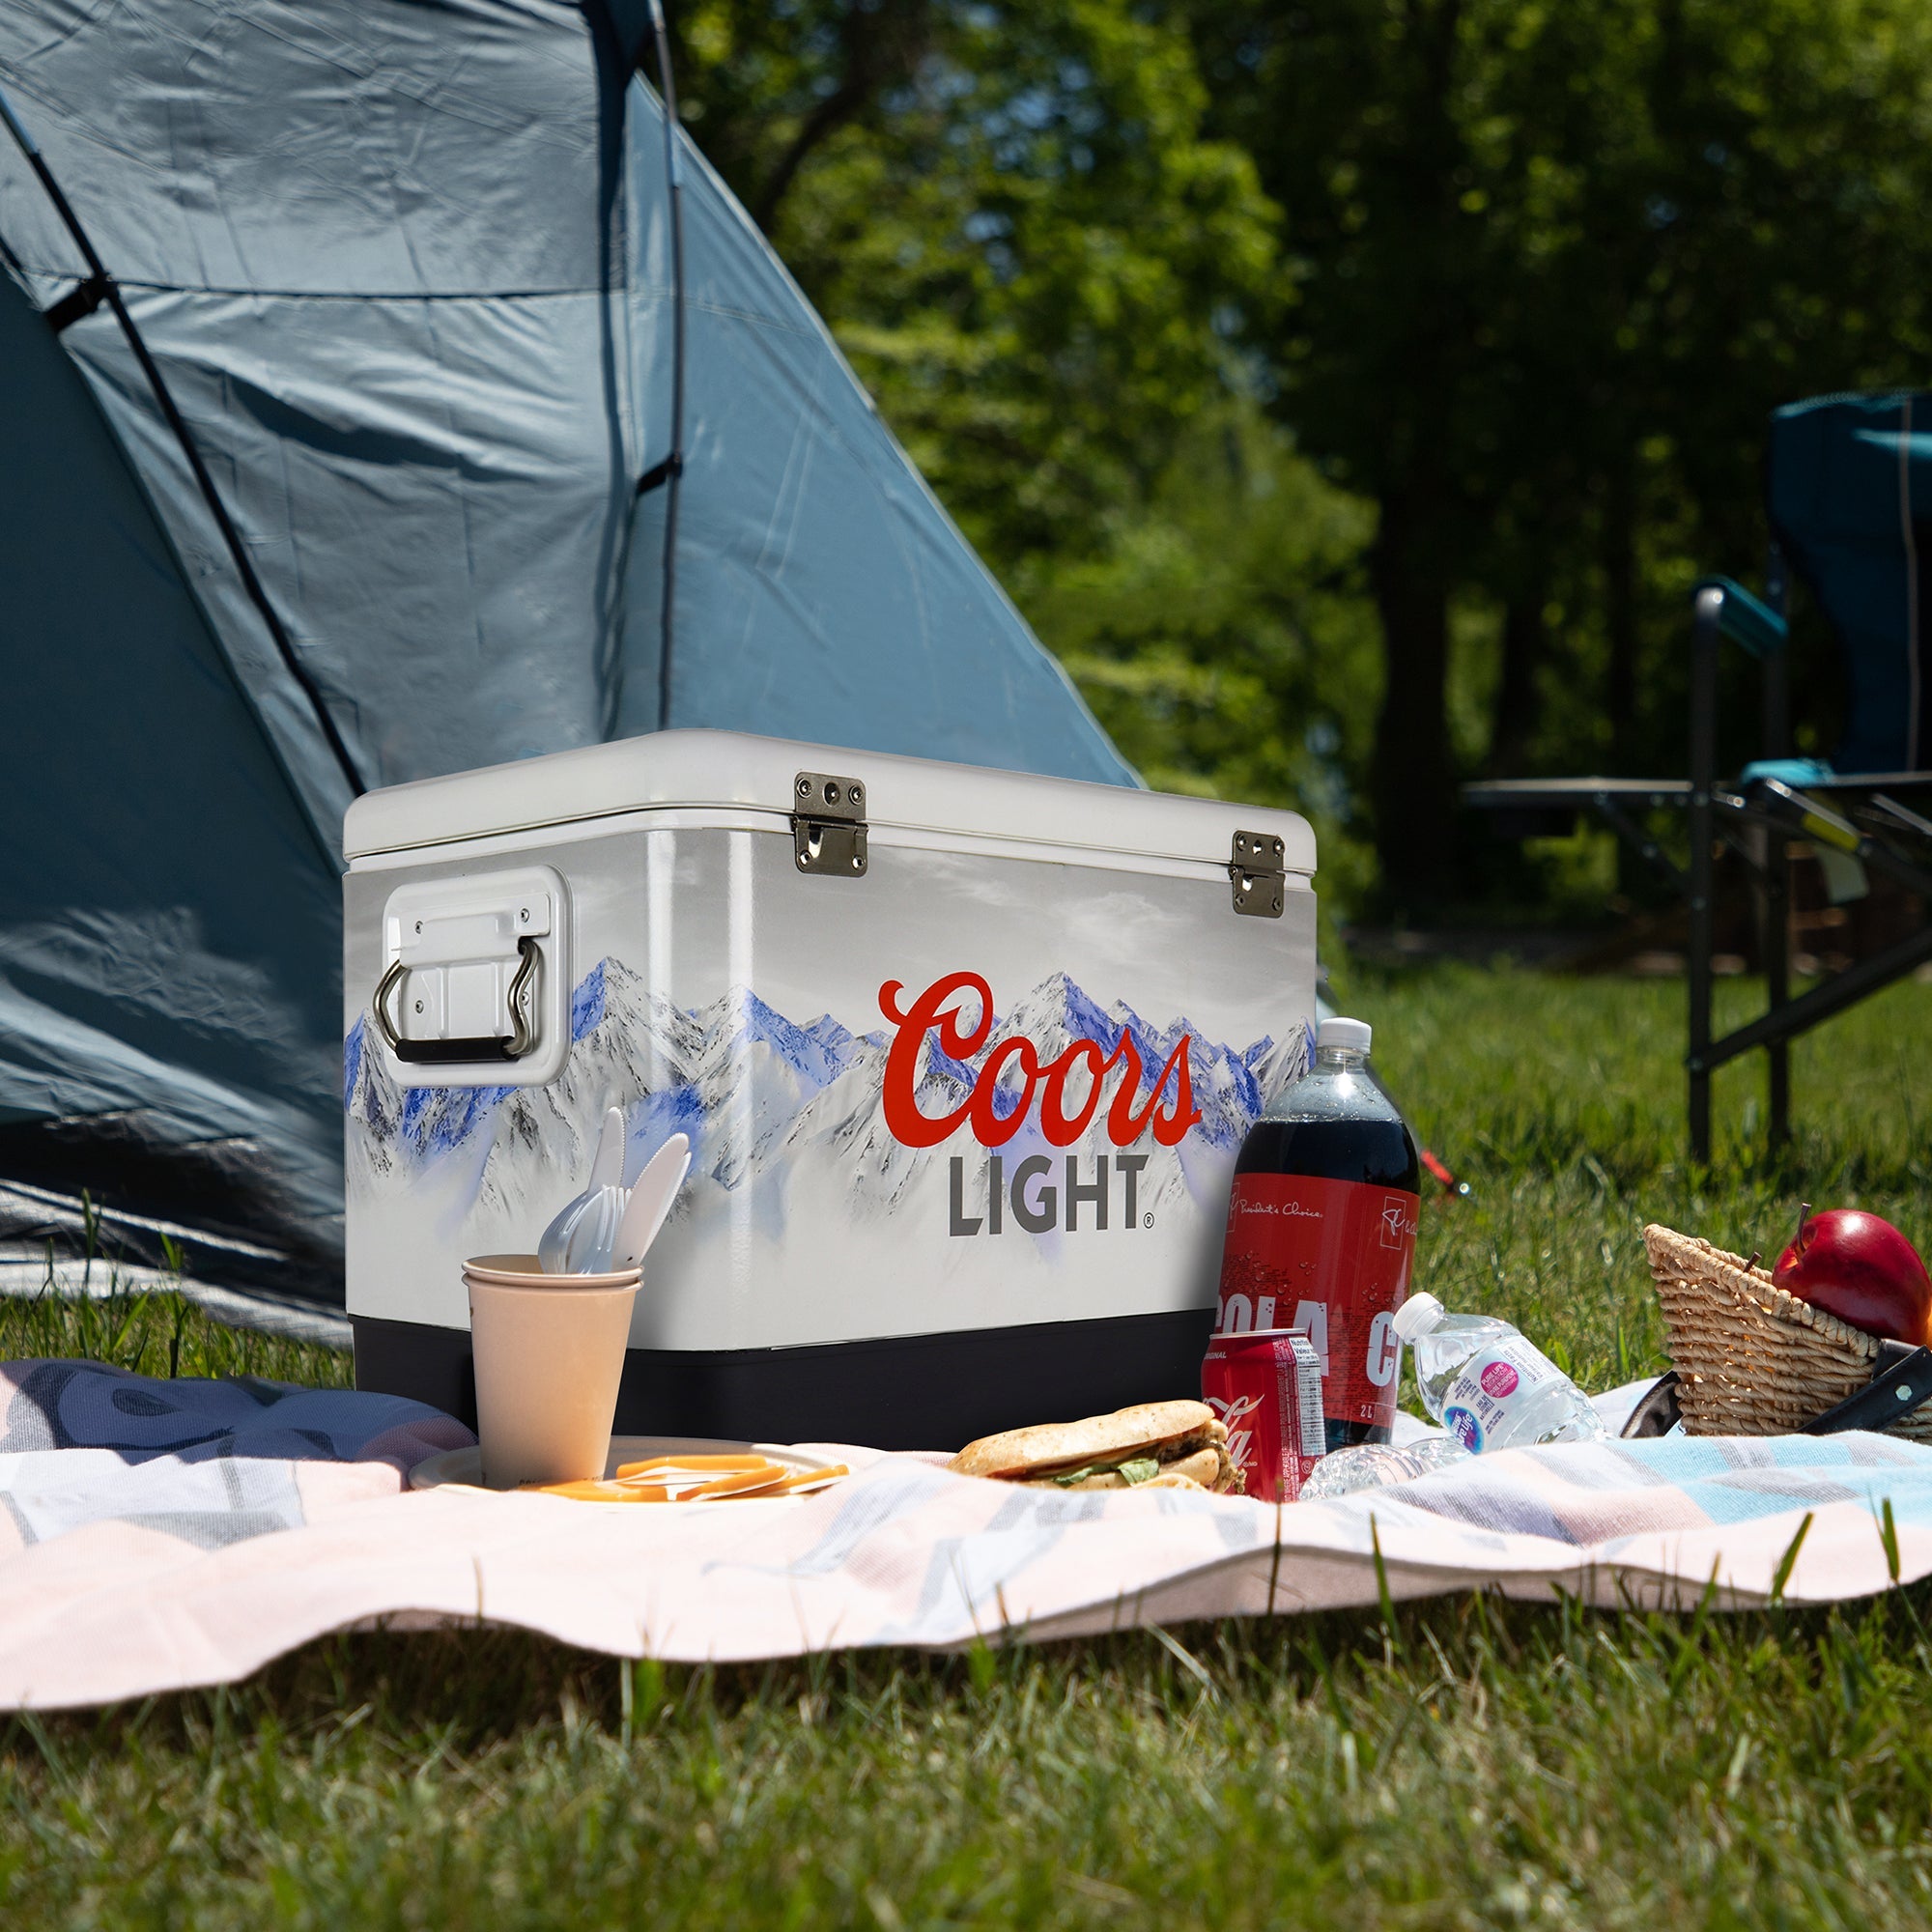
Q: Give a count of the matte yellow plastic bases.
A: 0